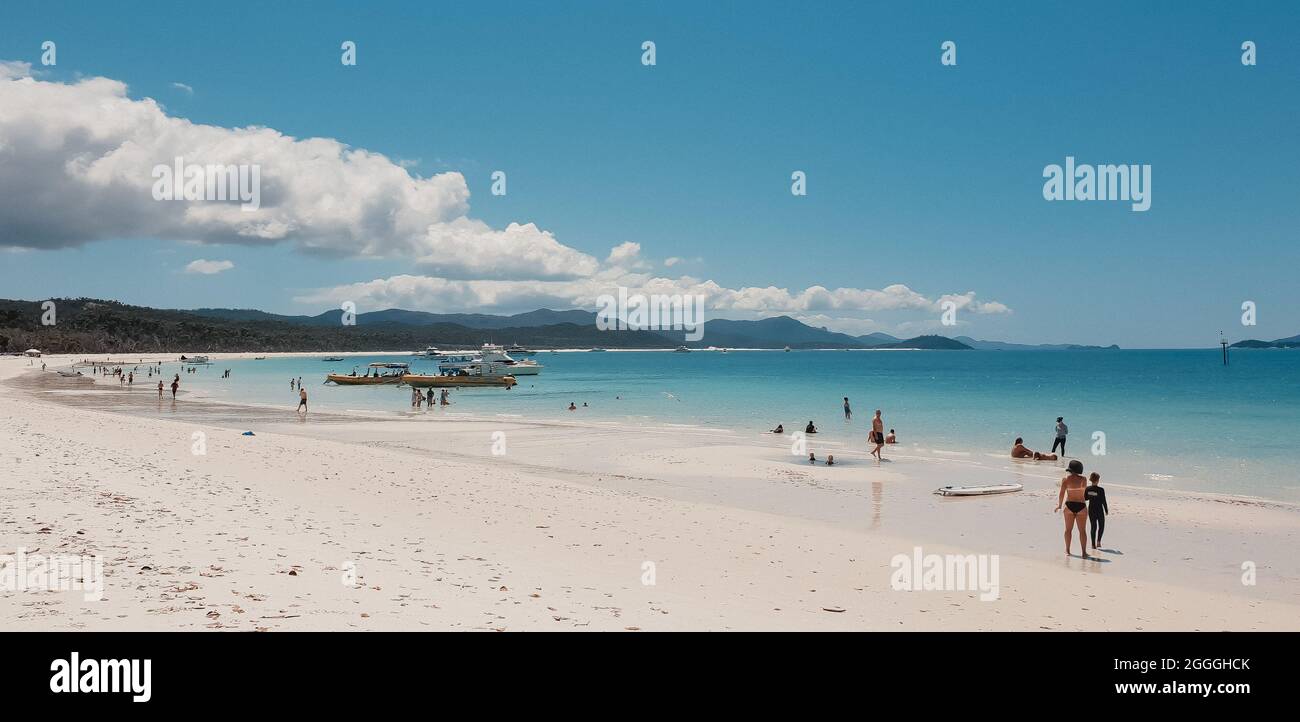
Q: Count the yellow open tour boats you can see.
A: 2